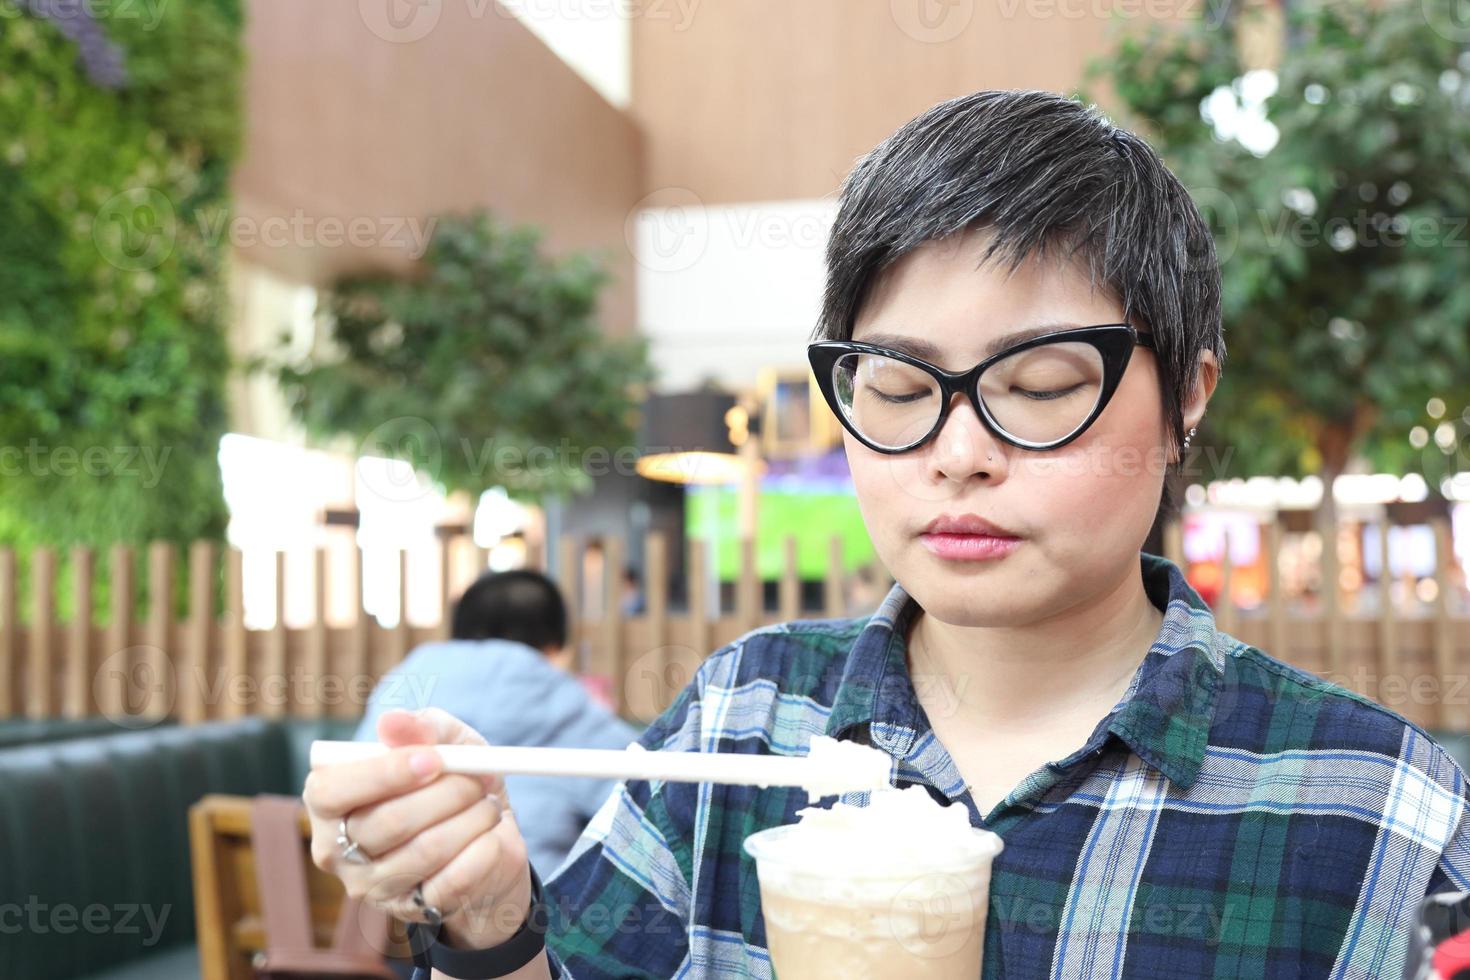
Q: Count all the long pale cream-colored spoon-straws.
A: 1